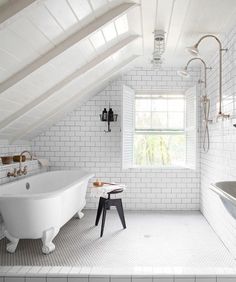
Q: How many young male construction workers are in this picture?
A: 0